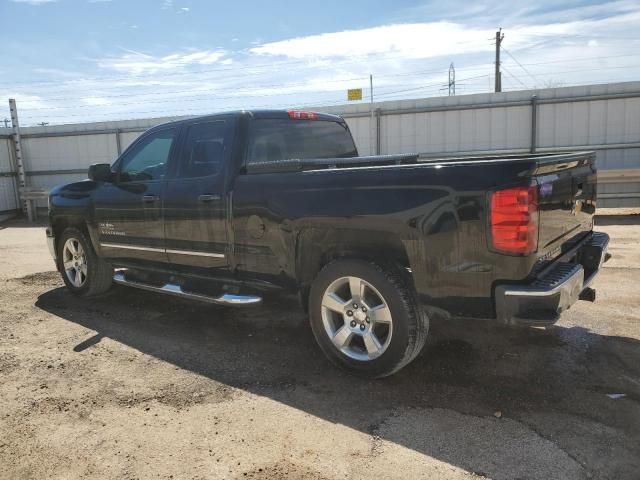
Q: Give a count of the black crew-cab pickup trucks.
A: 1